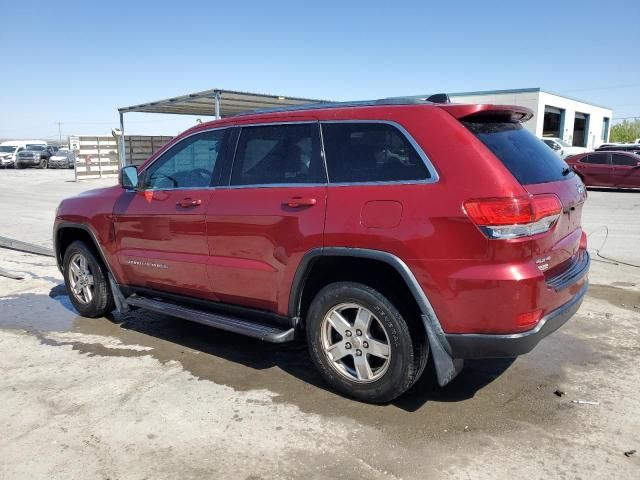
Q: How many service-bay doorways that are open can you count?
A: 2